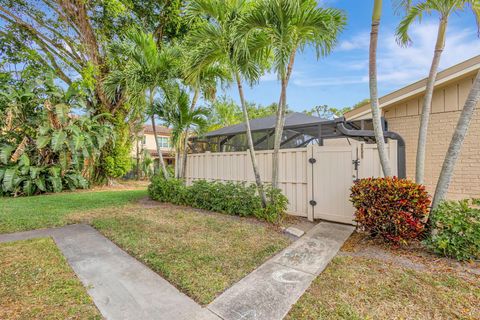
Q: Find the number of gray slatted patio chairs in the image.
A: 0